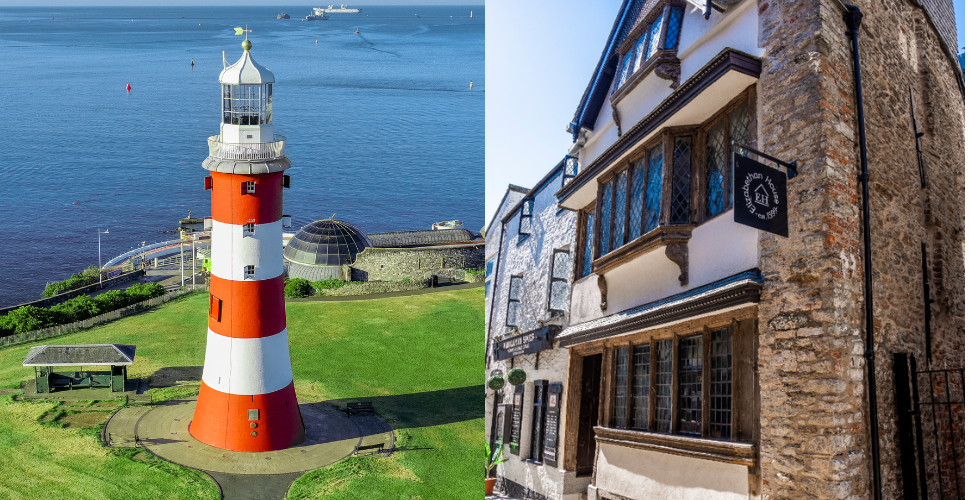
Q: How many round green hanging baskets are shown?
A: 2